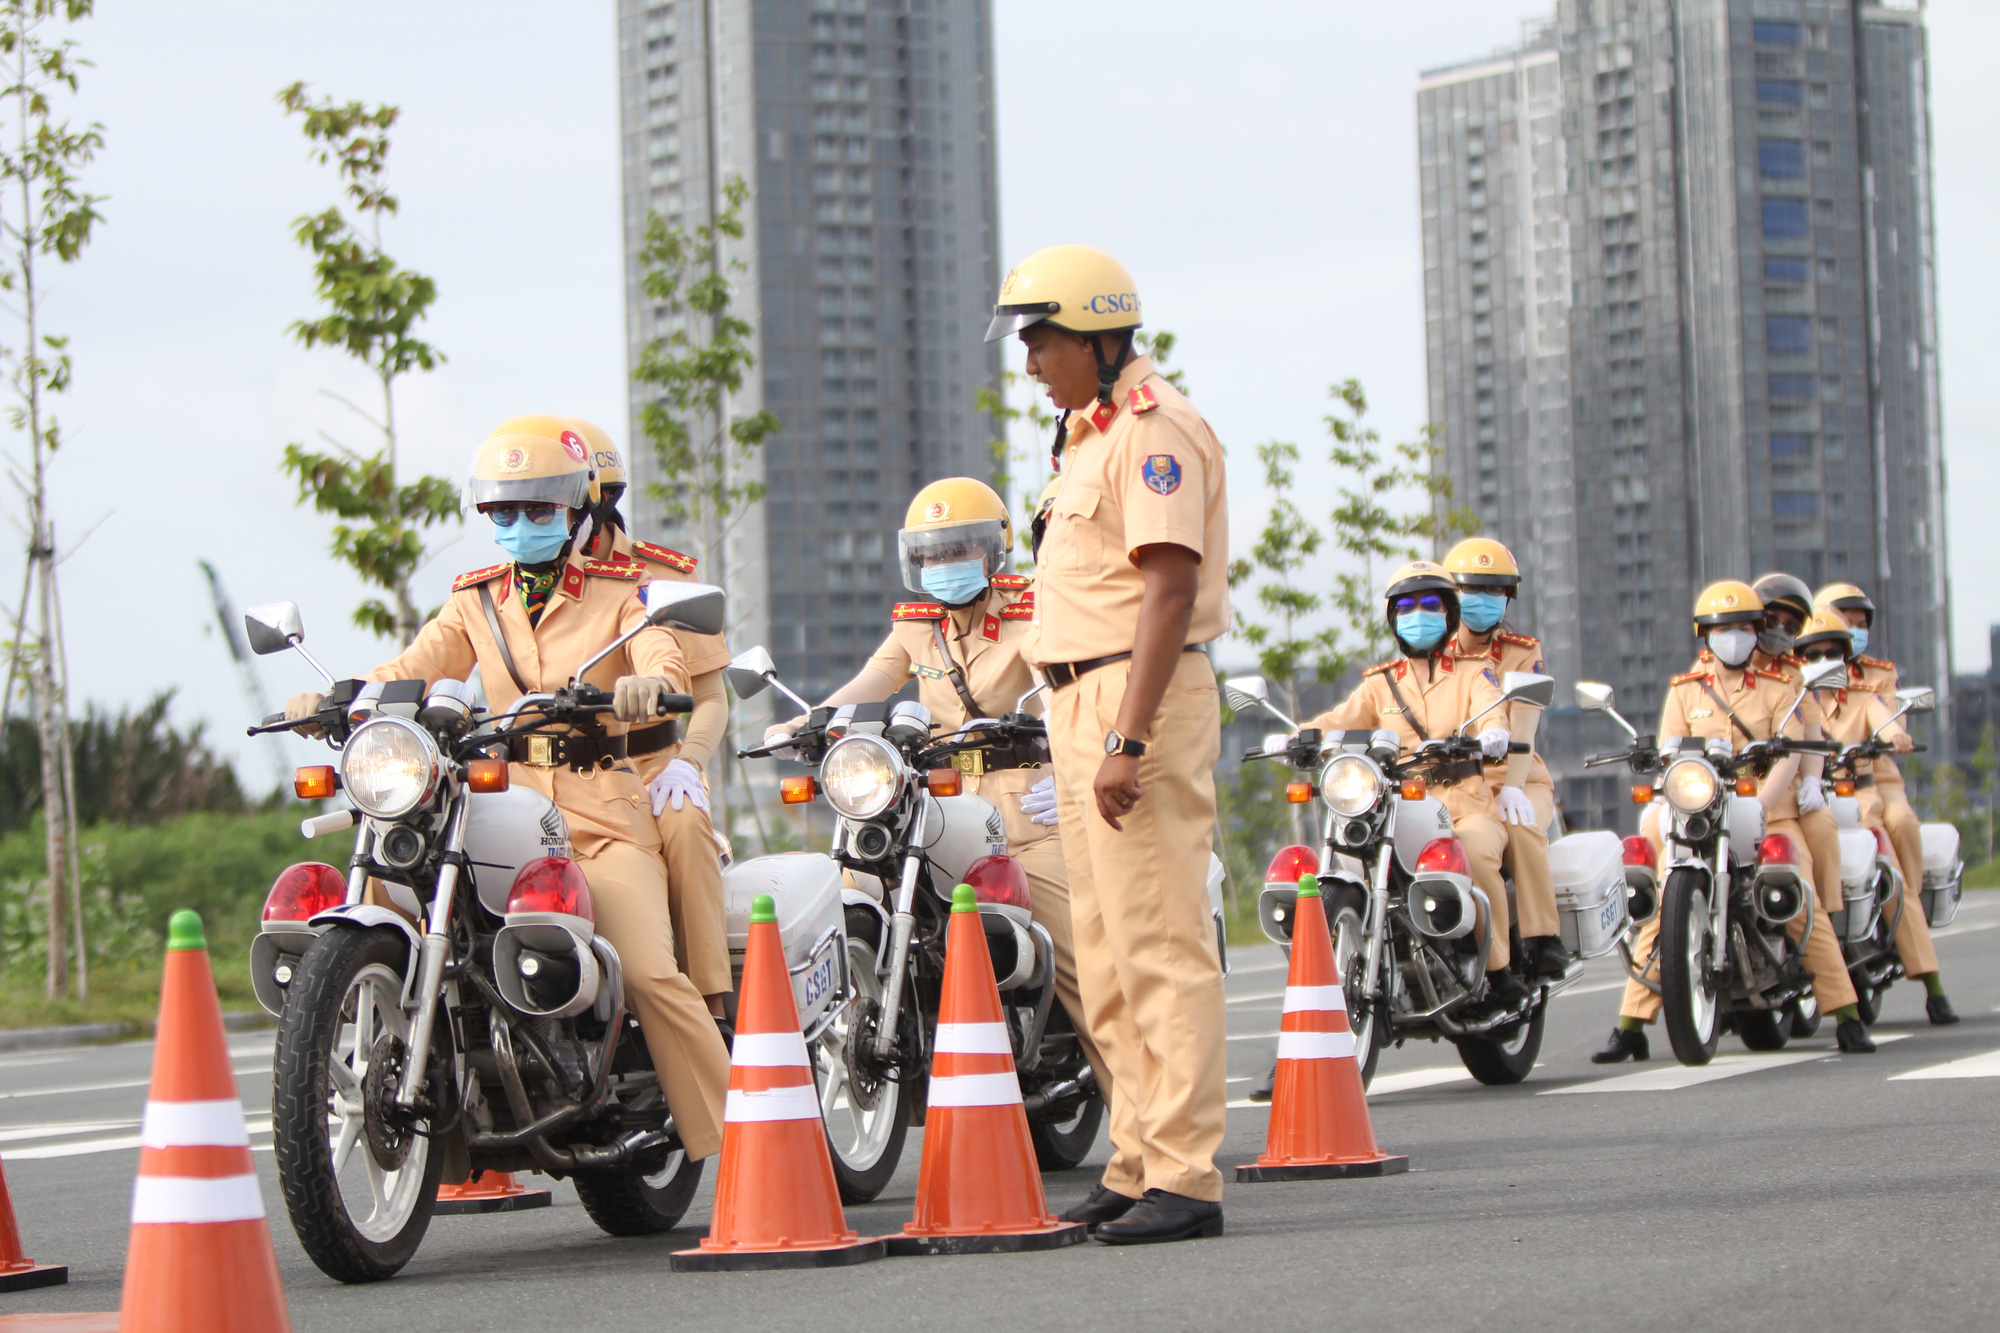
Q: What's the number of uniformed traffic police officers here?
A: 11